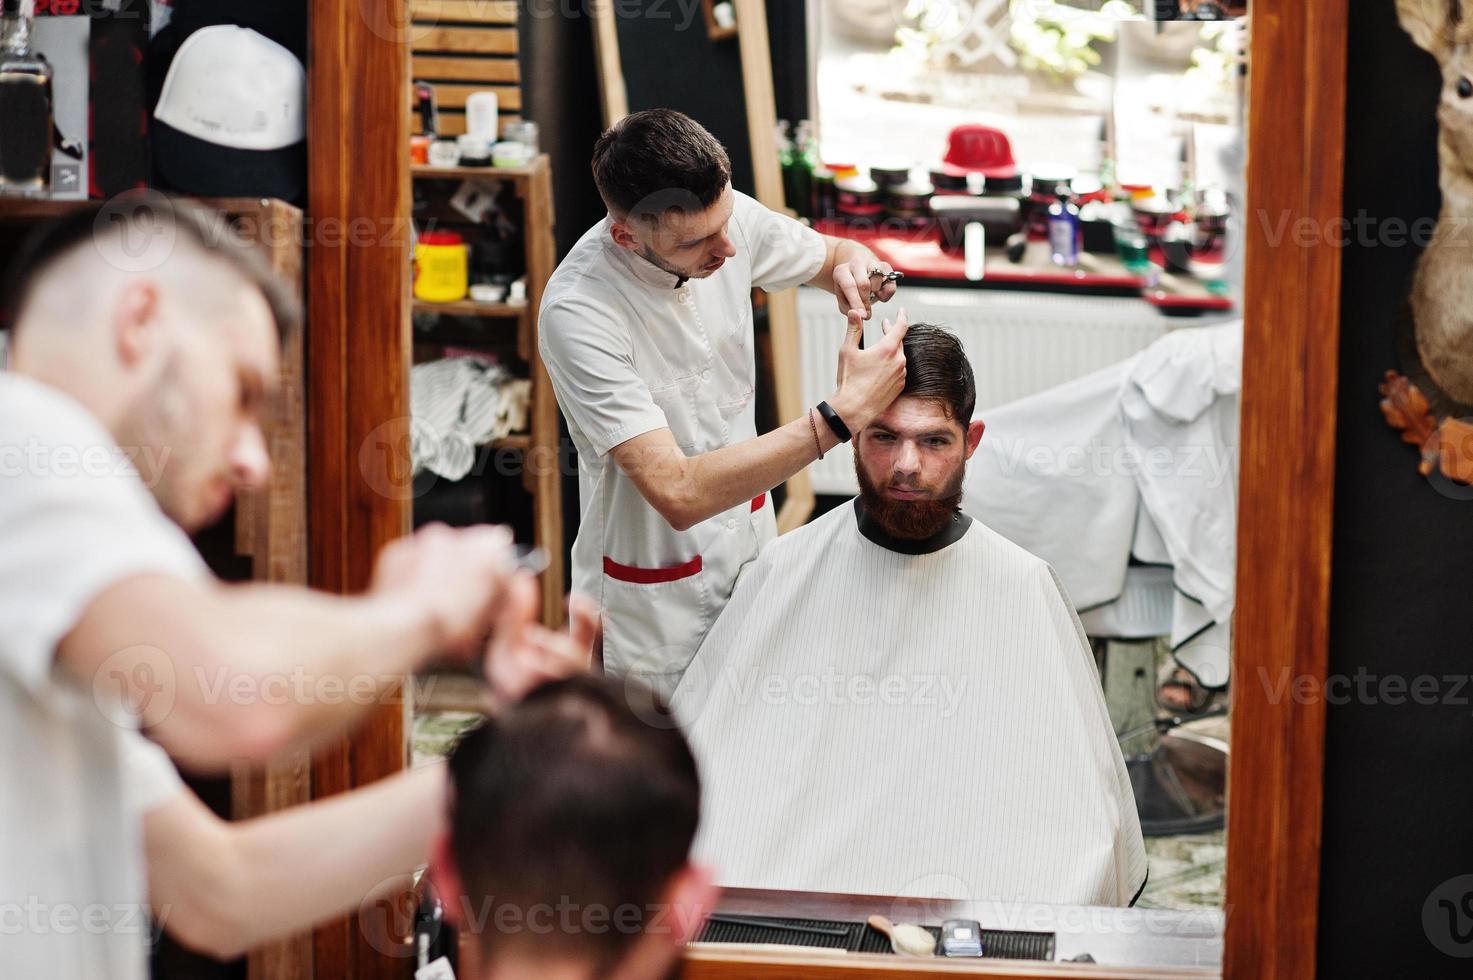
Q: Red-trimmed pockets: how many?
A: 2